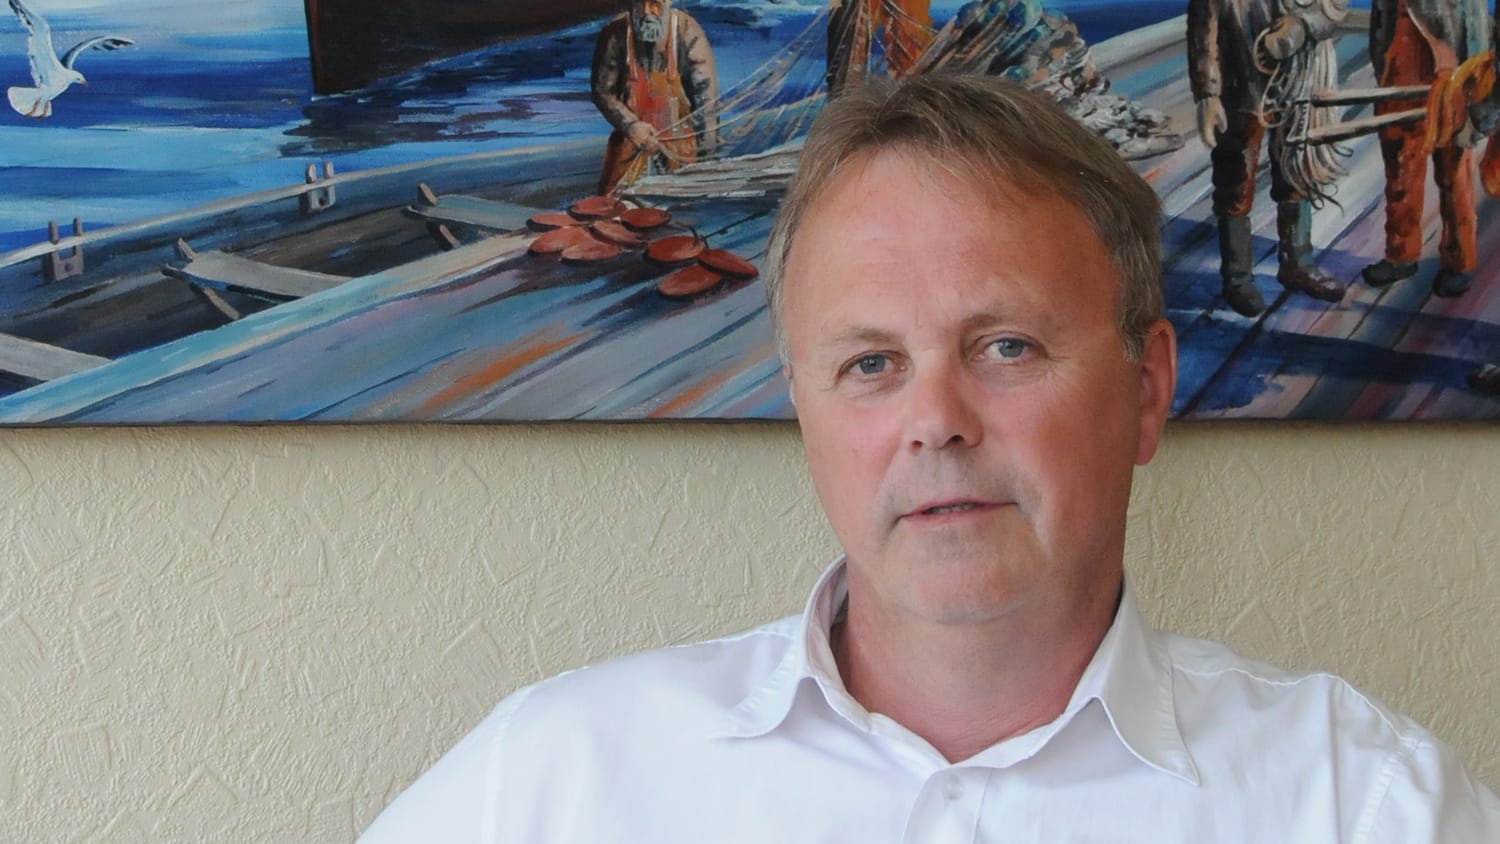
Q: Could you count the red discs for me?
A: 9